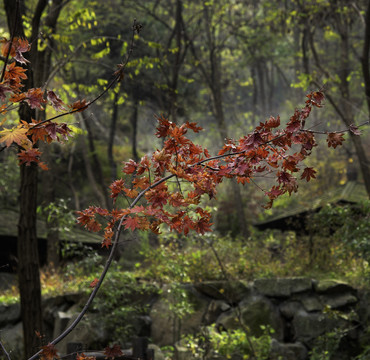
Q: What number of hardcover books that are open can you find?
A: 0